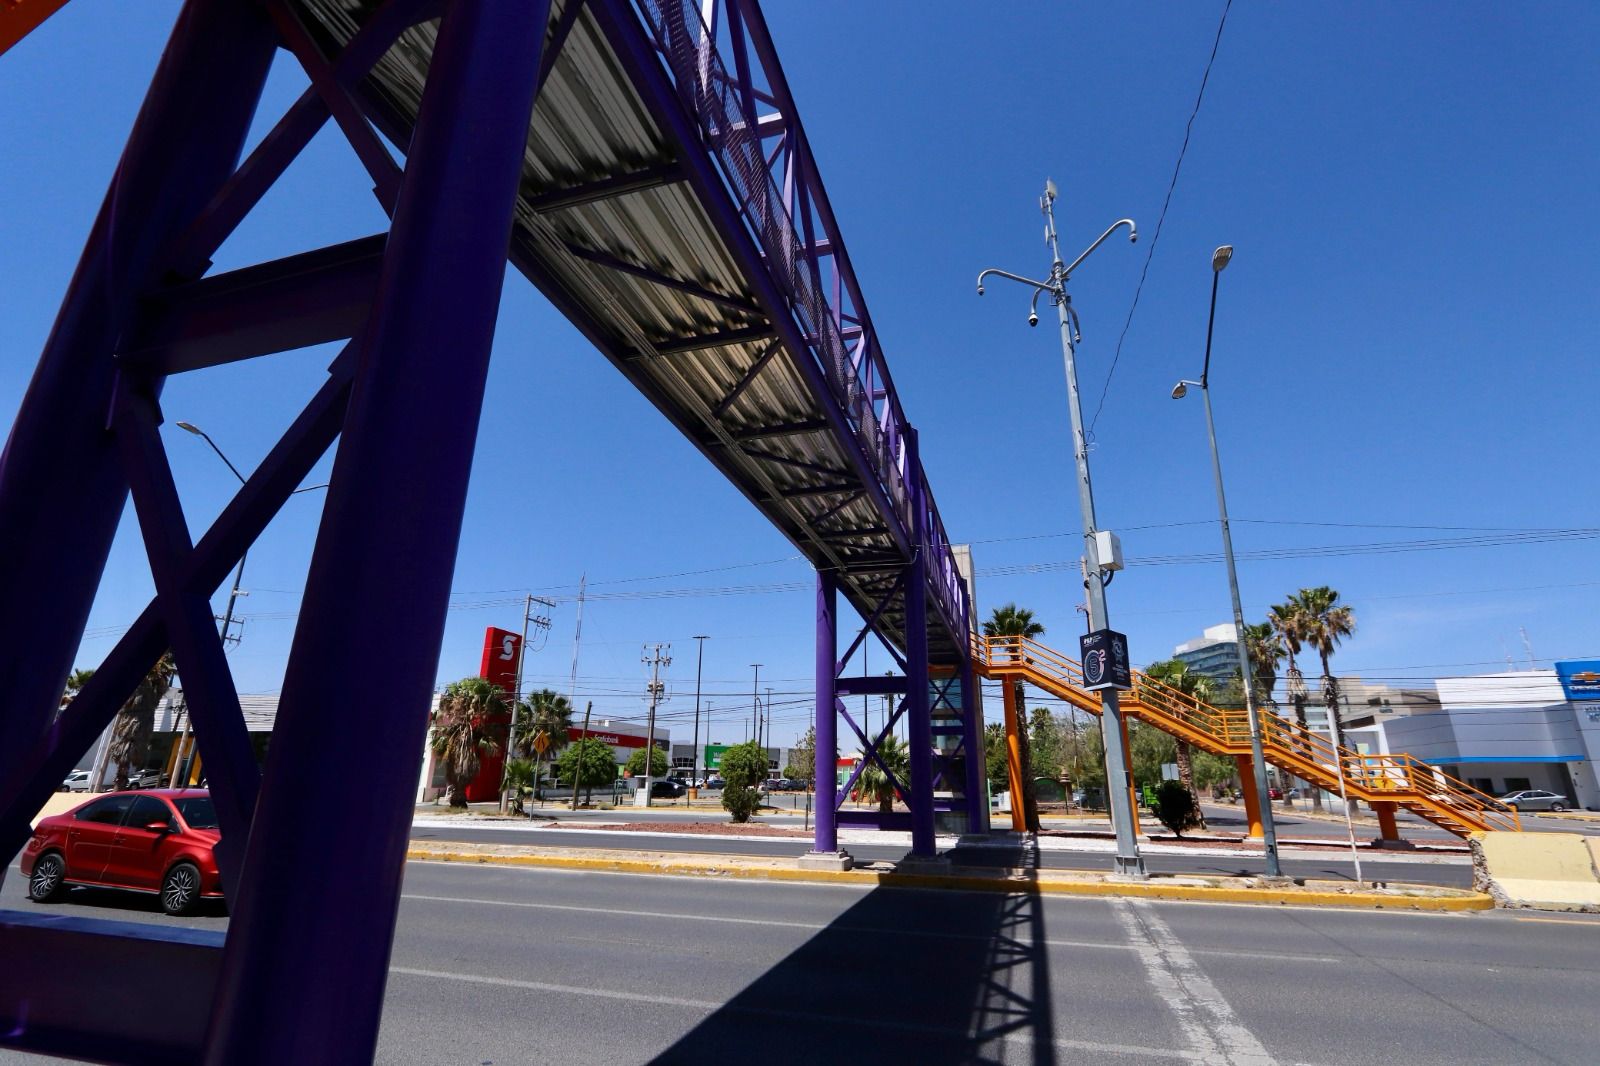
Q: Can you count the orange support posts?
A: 4